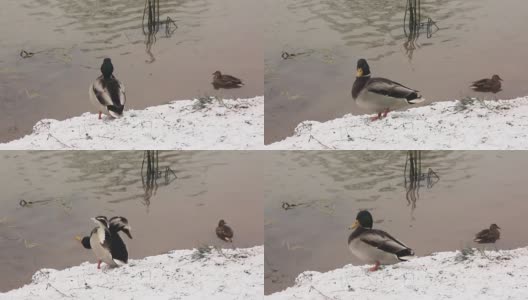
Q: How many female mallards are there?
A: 4